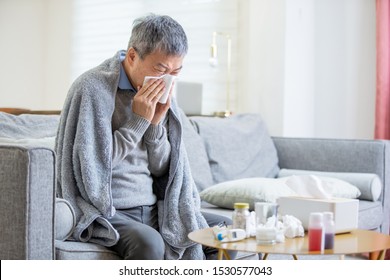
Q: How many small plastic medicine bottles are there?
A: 2